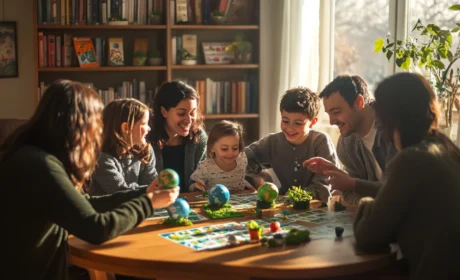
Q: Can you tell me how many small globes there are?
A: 4